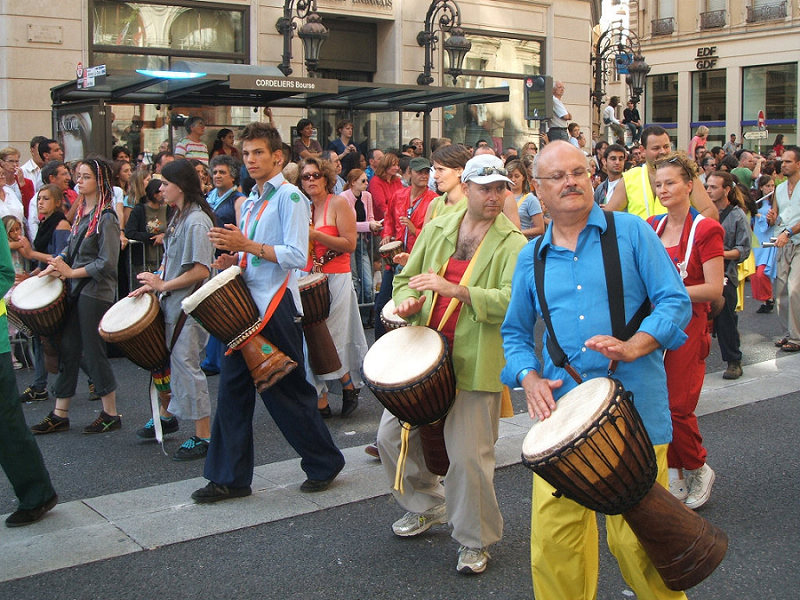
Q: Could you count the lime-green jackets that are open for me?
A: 1